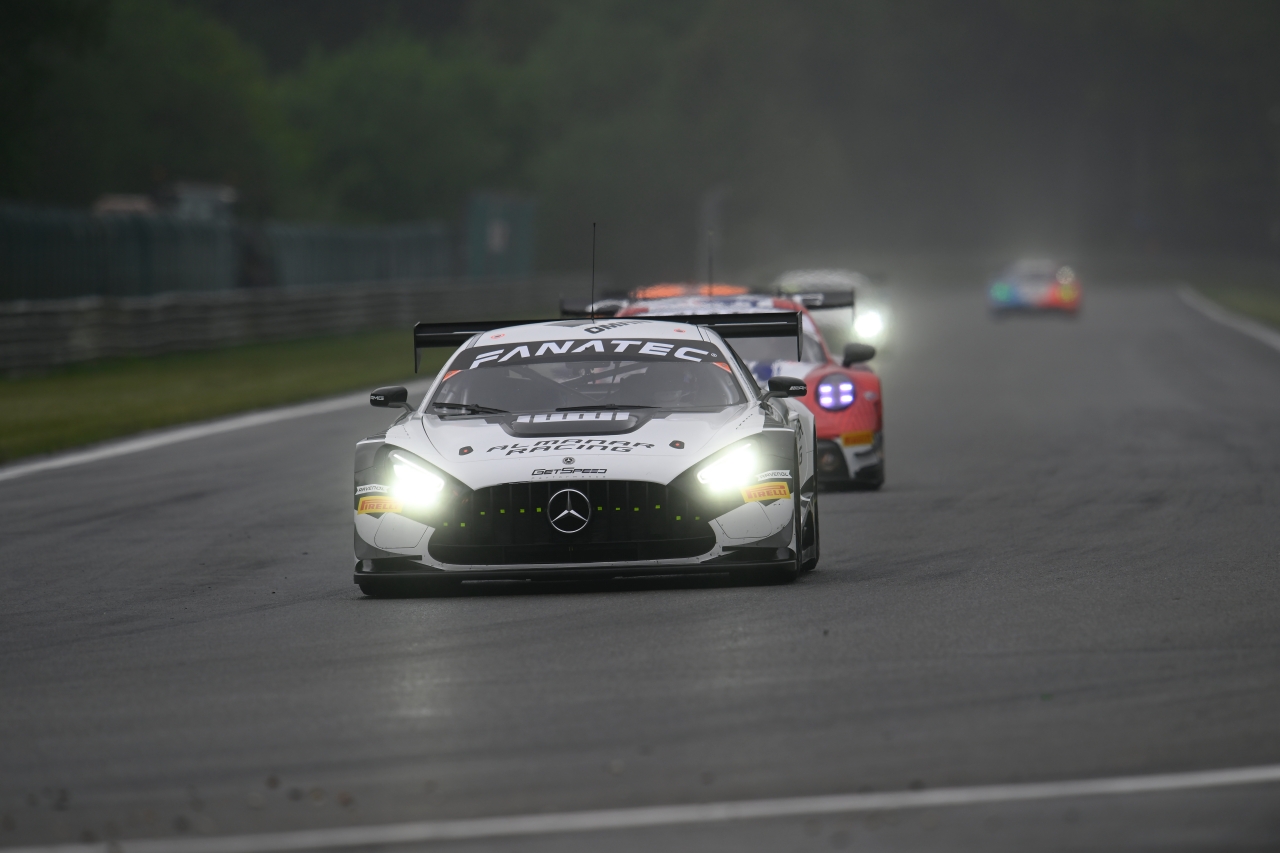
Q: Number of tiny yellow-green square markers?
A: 12